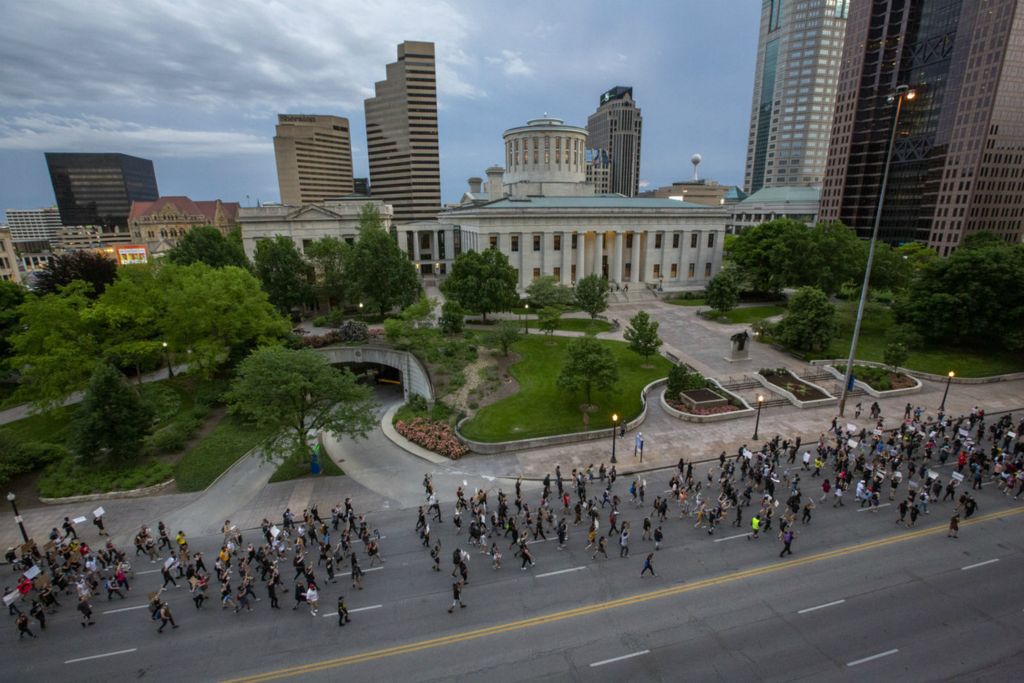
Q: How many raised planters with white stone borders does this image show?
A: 3